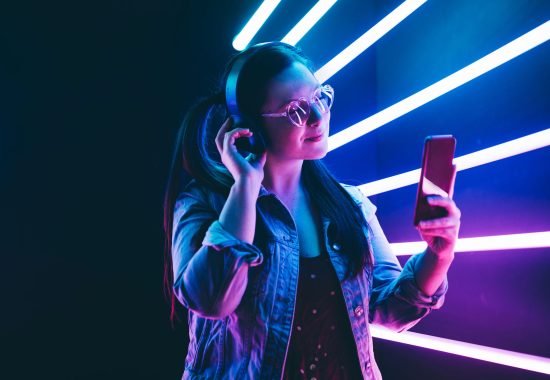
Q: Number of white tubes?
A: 7